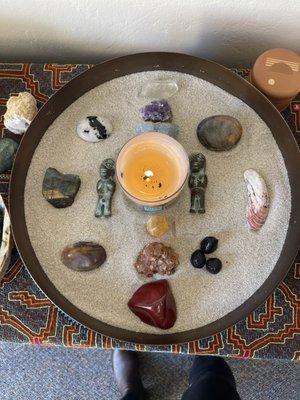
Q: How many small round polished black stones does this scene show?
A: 3